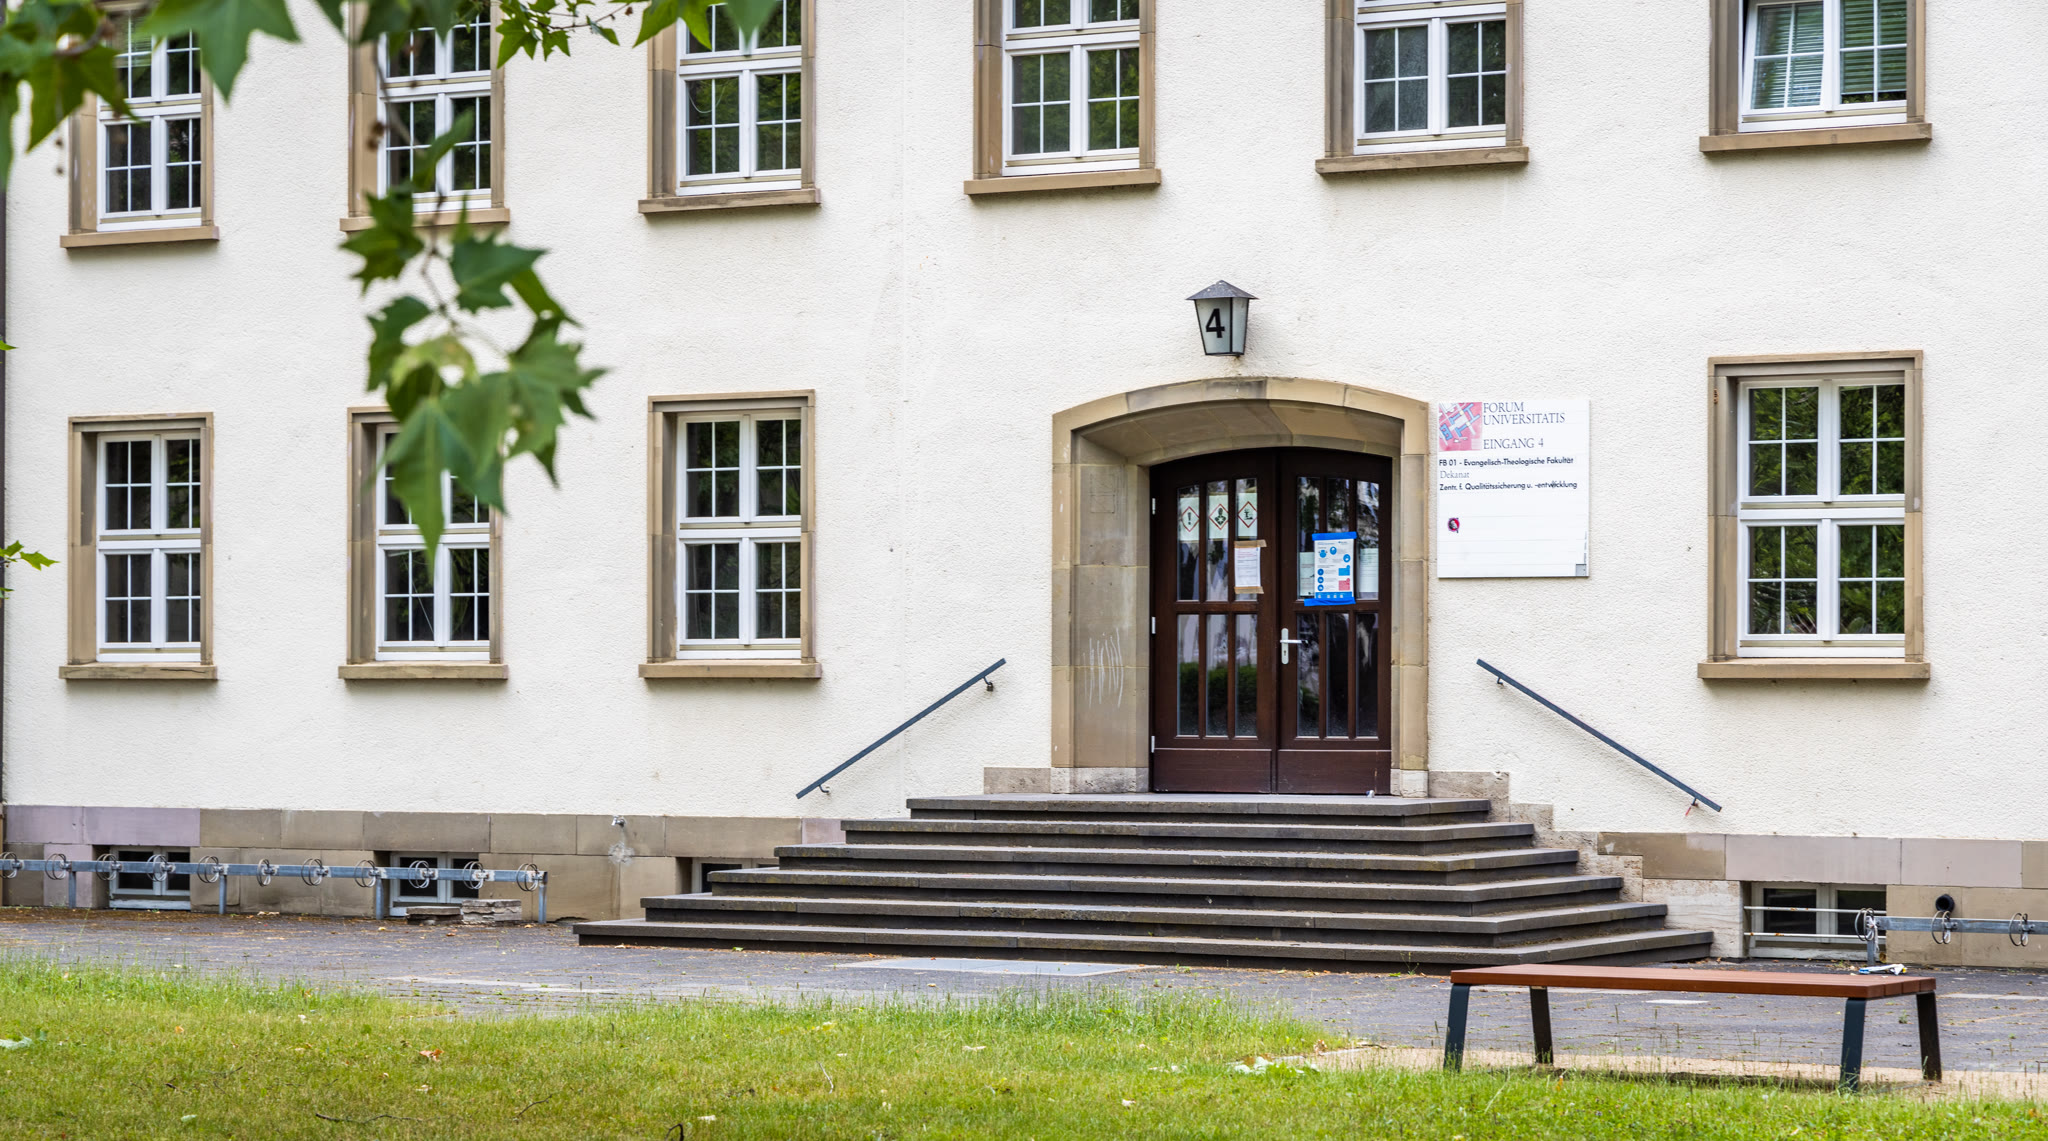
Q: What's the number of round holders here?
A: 14